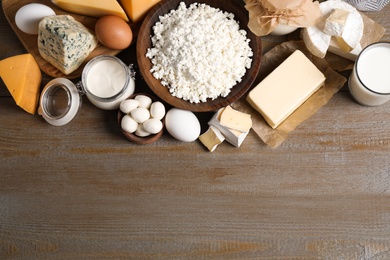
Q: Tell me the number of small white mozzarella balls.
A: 7